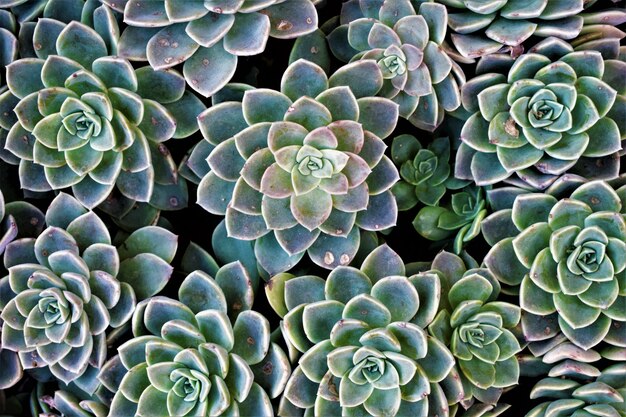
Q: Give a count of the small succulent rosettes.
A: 2